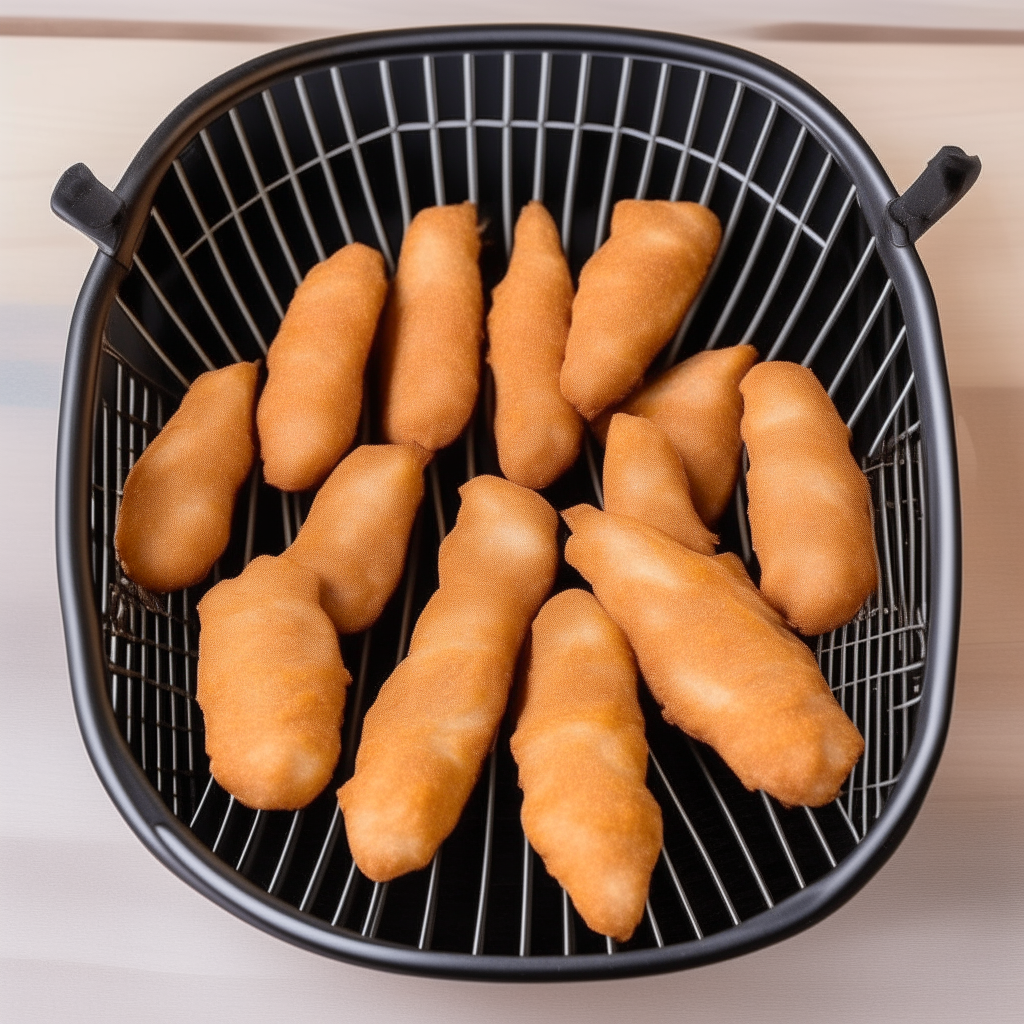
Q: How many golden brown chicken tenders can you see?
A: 13